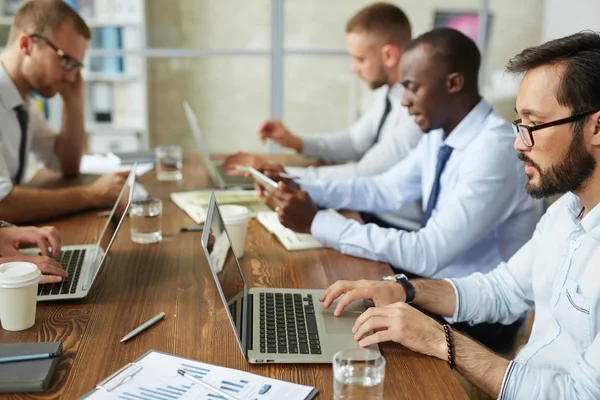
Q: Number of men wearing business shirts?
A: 4